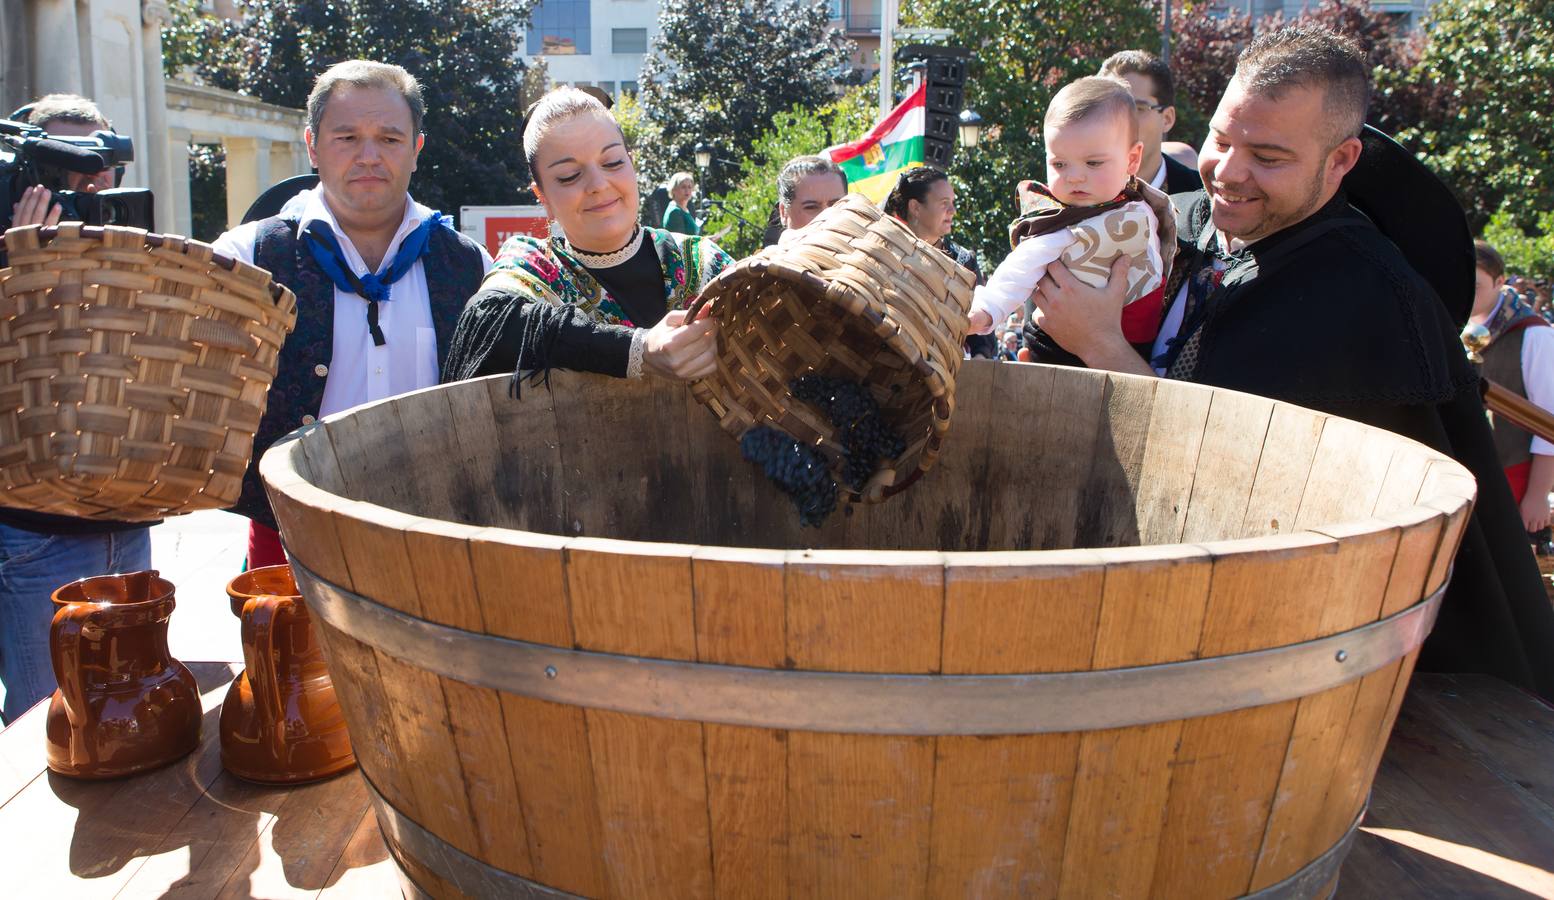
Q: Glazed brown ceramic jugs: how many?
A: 2